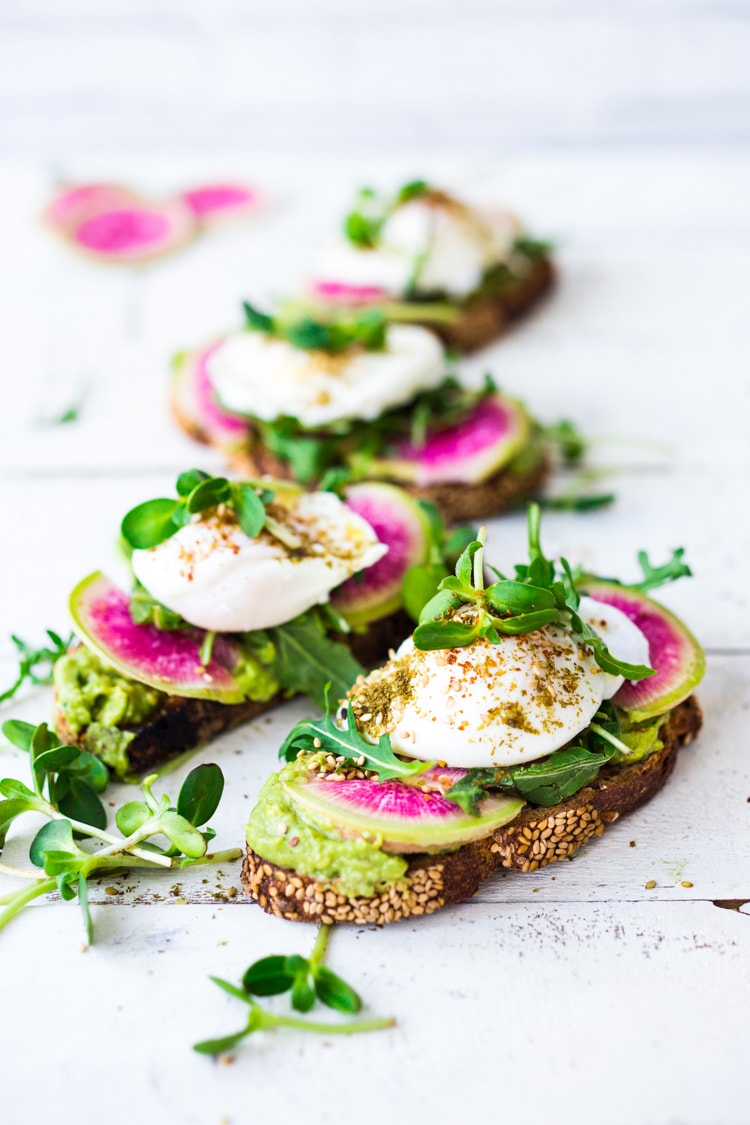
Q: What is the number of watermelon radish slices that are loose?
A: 3